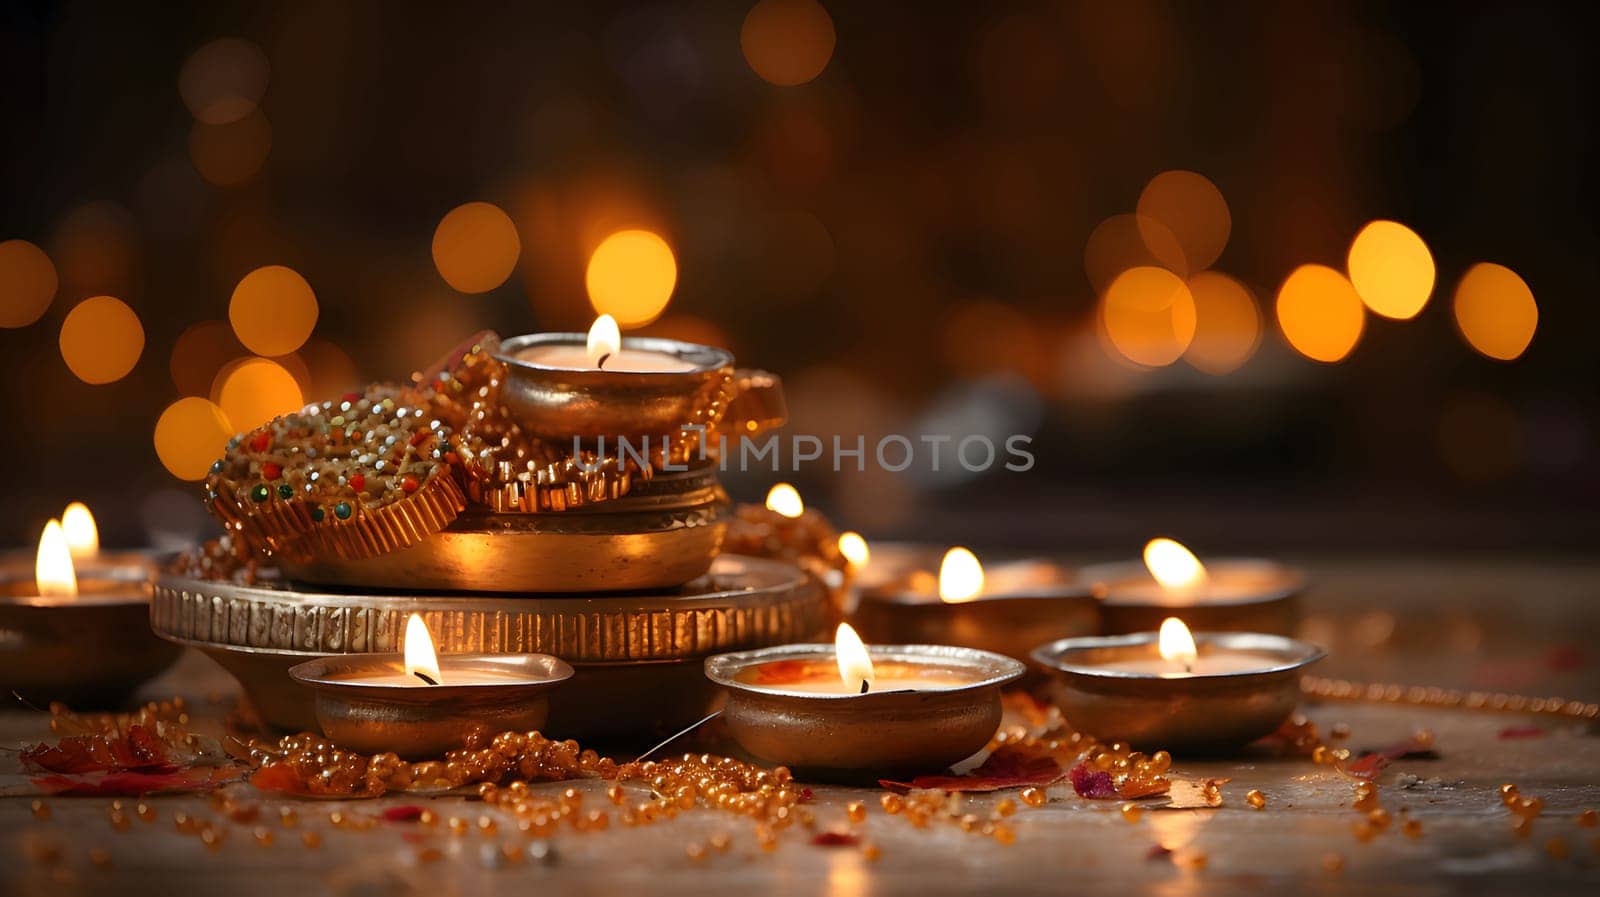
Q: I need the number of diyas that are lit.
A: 10